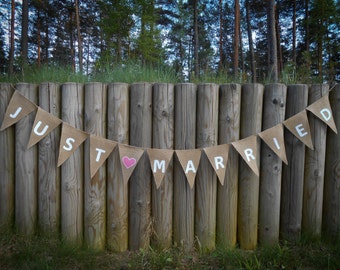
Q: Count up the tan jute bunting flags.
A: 12